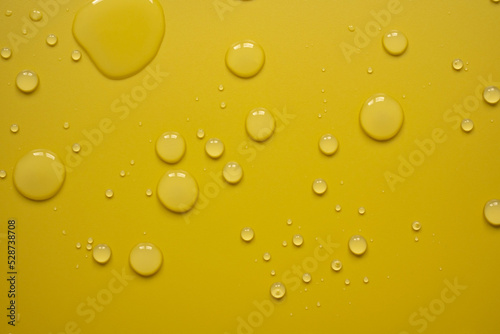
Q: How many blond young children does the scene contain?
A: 0